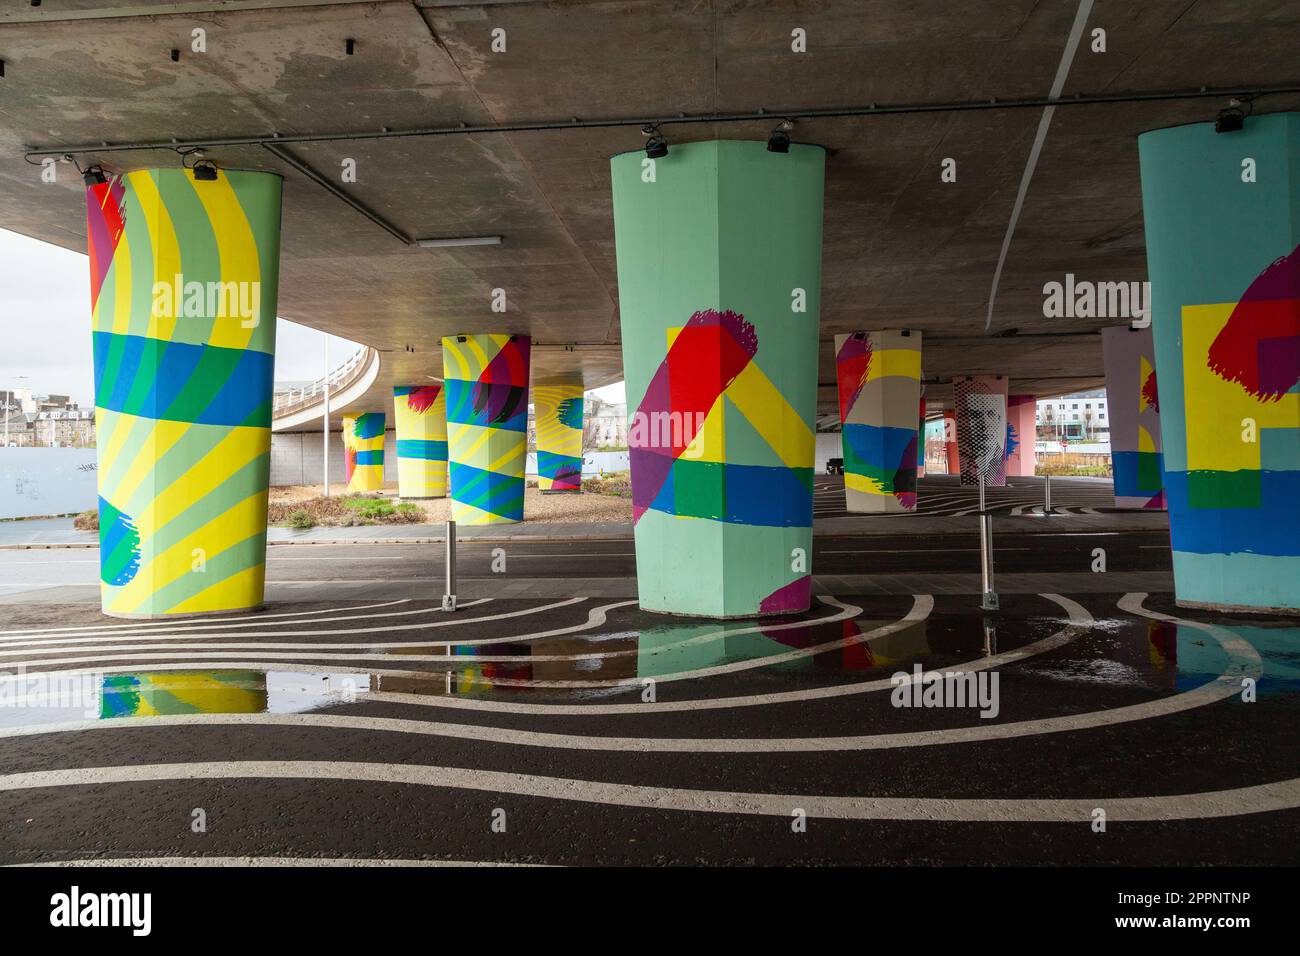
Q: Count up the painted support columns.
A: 13